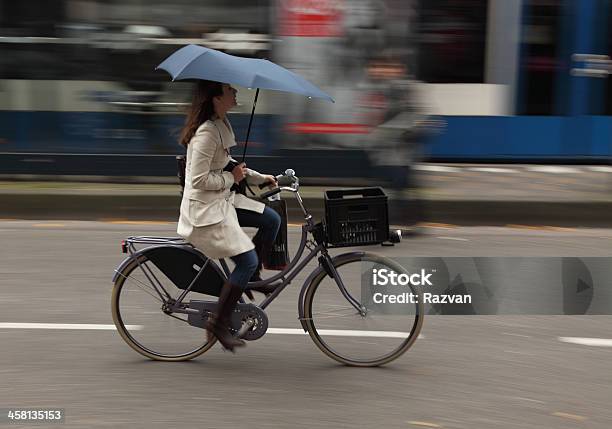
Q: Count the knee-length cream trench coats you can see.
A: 1